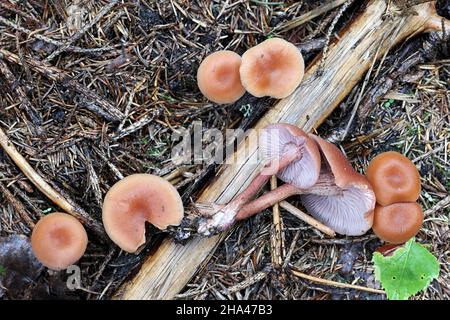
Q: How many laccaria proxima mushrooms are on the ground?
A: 8